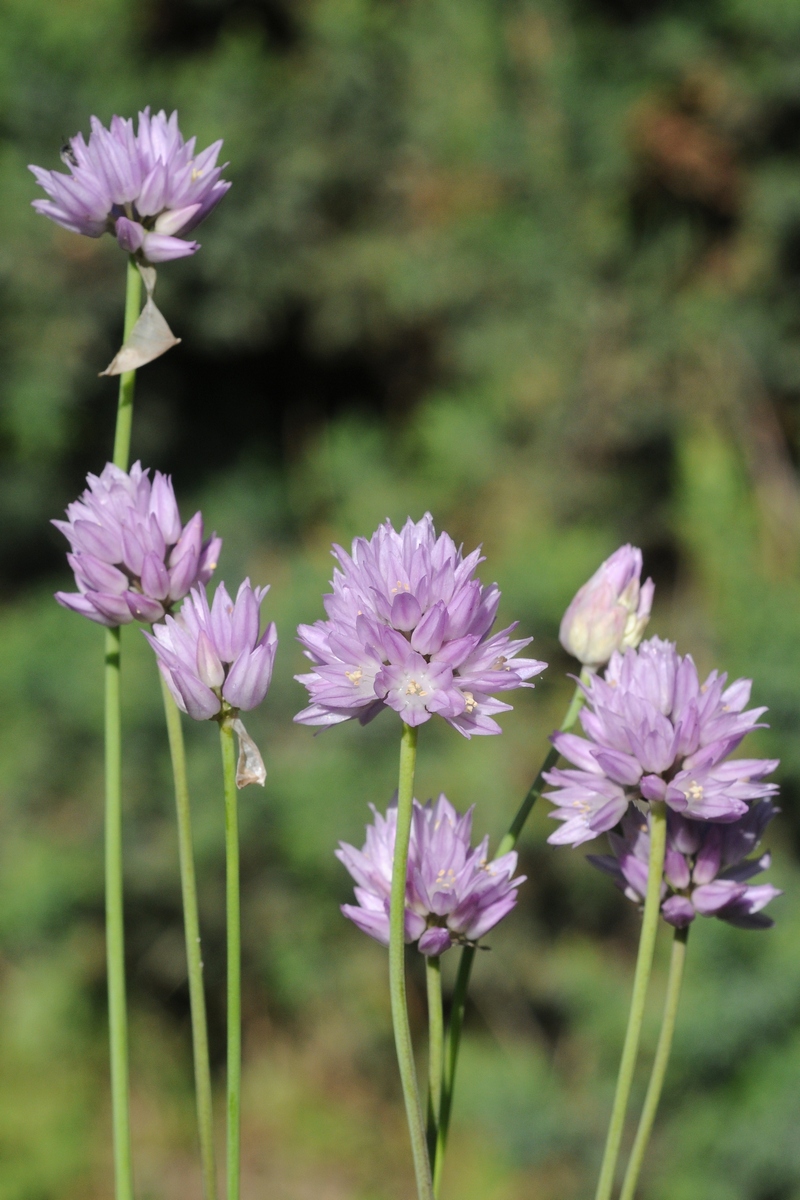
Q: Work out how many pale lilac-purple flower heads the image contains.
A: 8